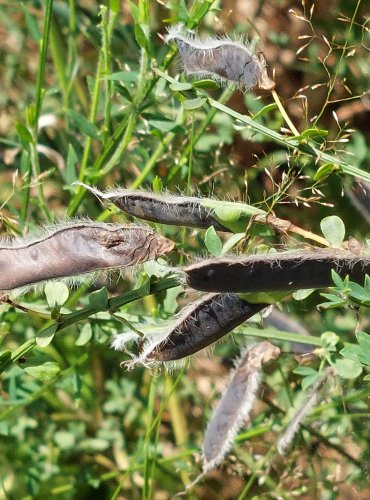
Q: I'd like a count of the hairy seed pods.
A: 7